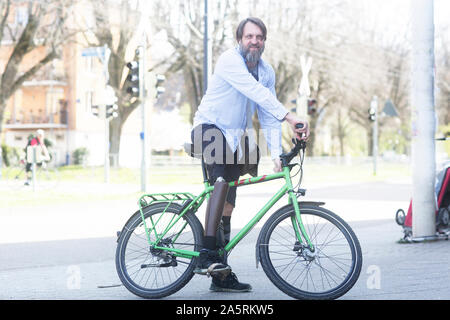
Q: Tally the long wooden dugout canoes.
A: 0